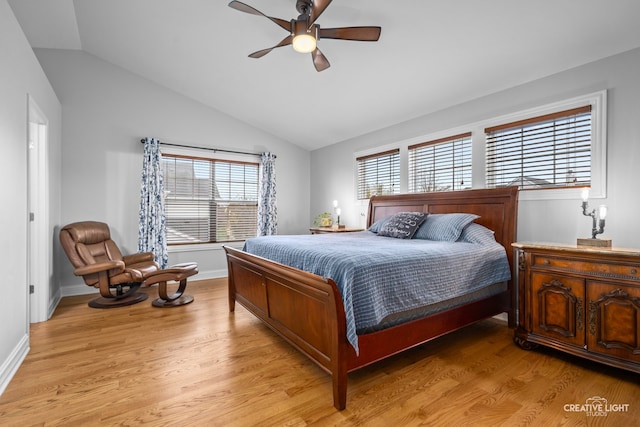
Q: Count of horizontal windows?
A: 3